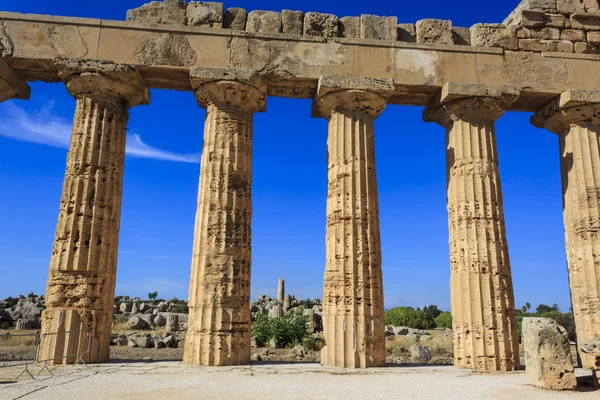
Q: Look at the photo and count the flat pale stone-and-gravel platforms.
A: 1